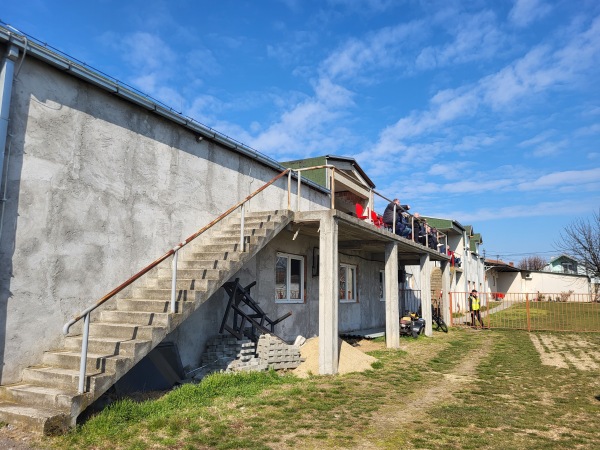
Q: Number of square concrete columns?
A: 4